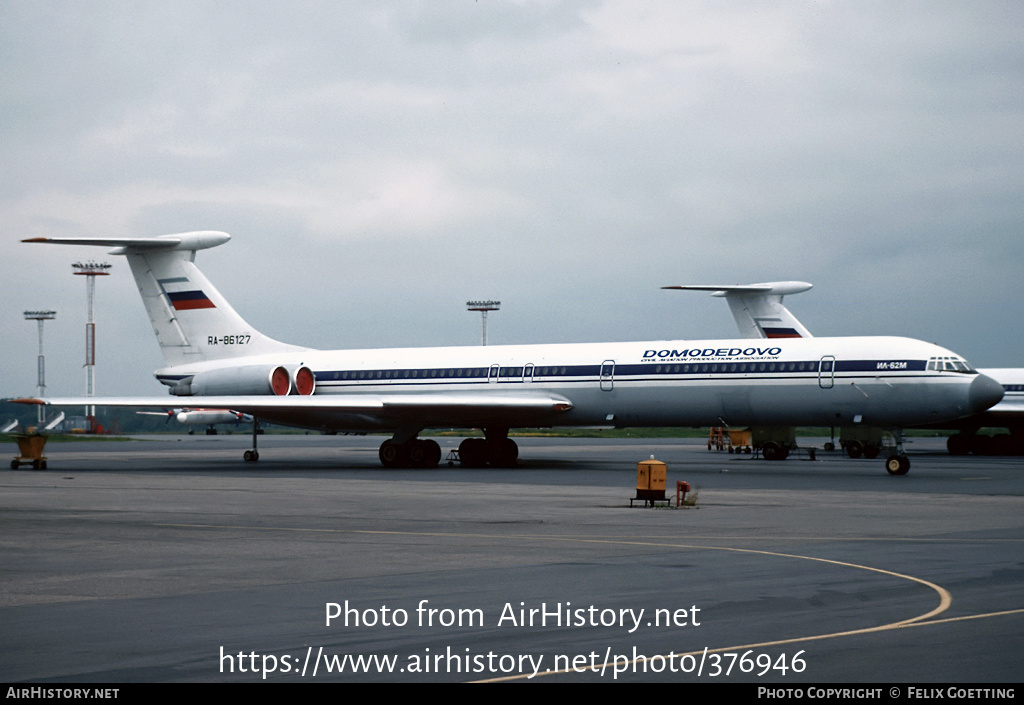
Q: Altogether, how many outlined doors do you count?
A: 4